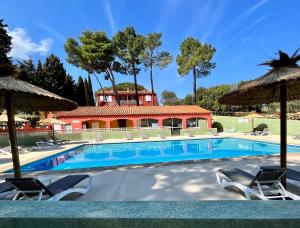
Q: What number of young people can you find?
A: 0